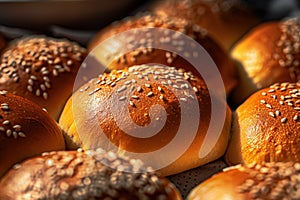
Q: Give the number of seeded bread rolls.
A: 9